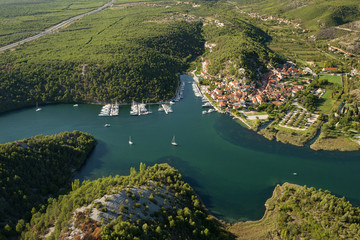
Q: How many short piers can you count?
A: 3